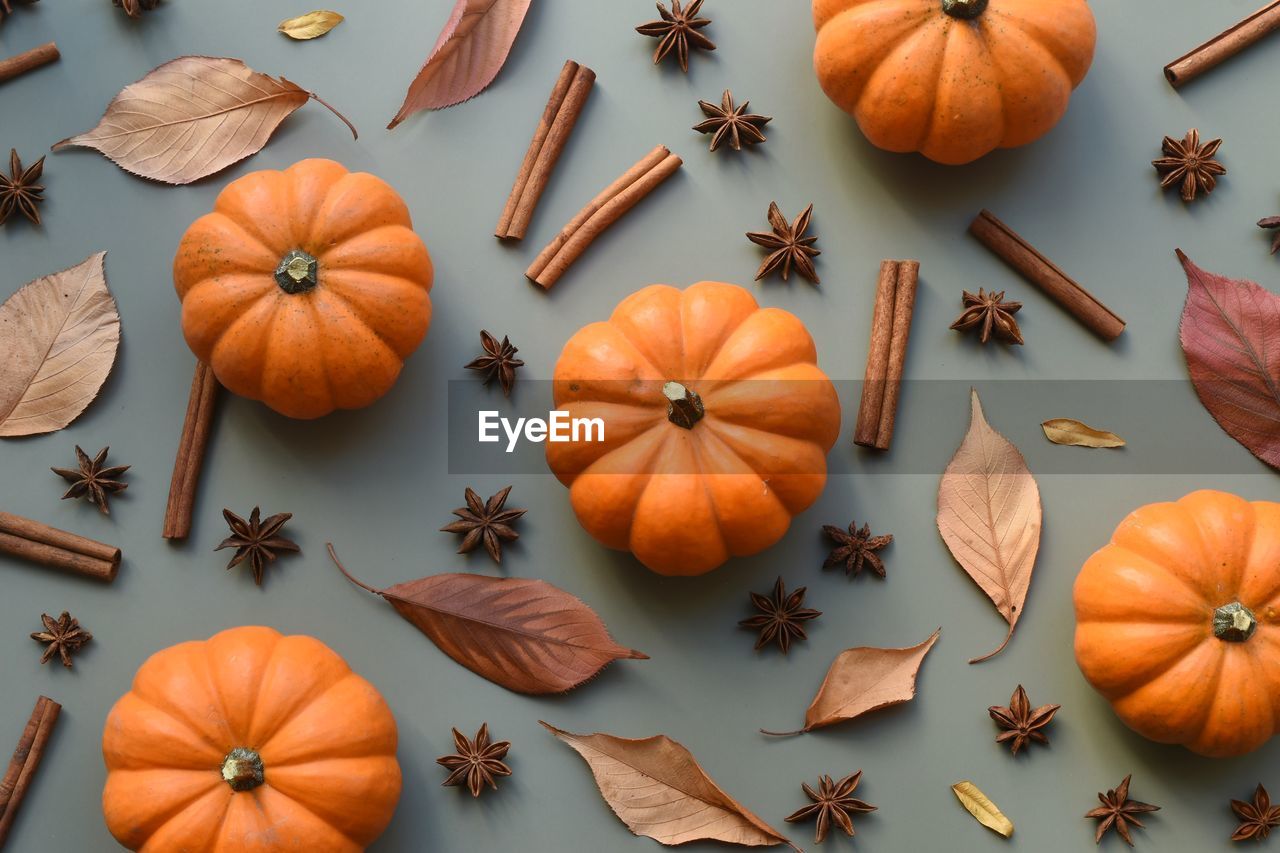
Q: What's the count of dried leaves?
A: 11